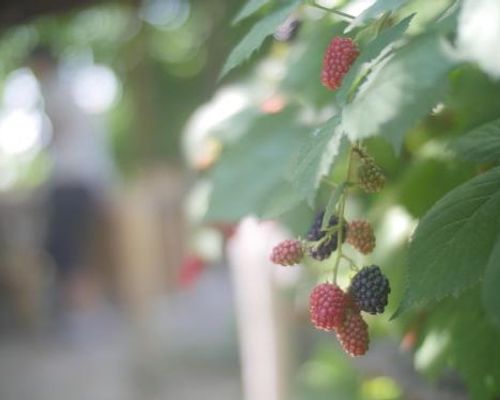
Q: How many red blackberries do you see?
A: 5